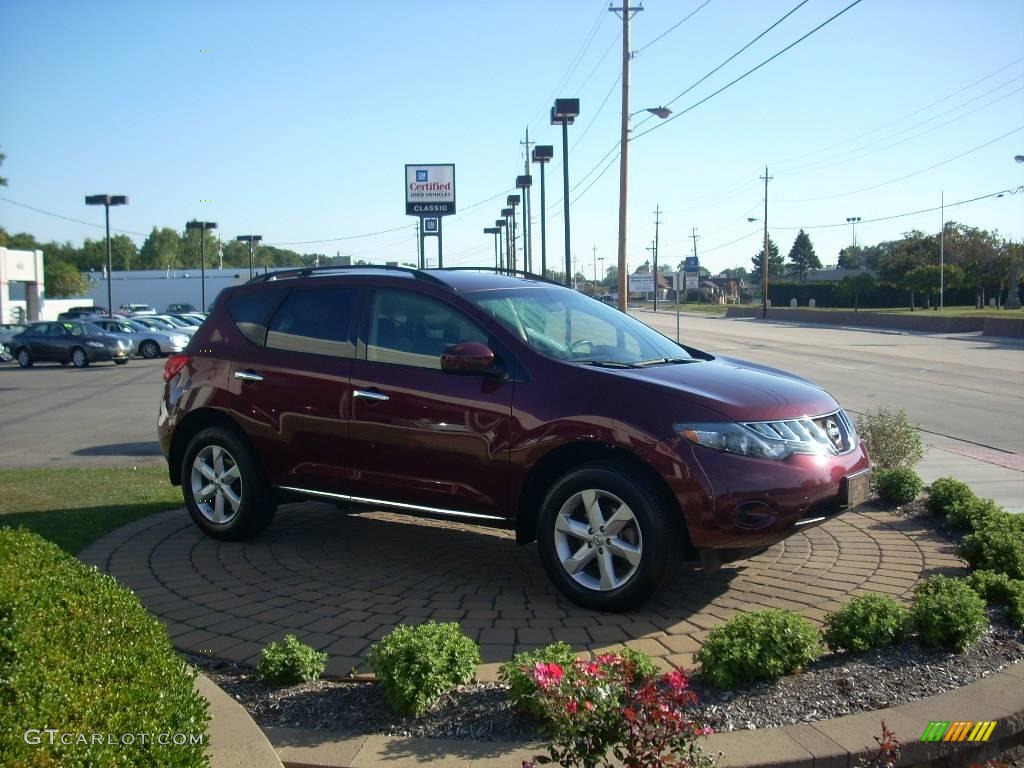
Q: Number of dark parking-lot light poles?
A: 10